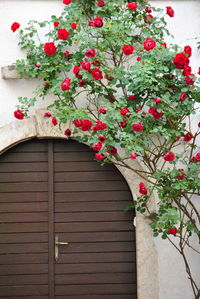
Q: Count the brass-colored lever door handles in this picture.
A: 1